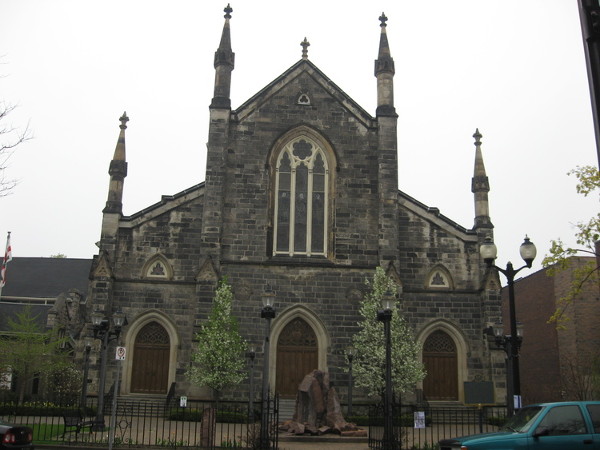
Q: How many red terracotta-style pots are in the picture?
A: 0